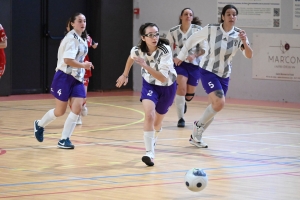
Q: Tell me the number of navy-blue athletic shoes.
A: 2